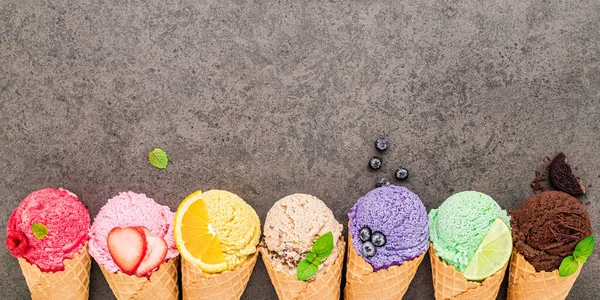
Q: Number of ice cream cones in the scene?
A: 7